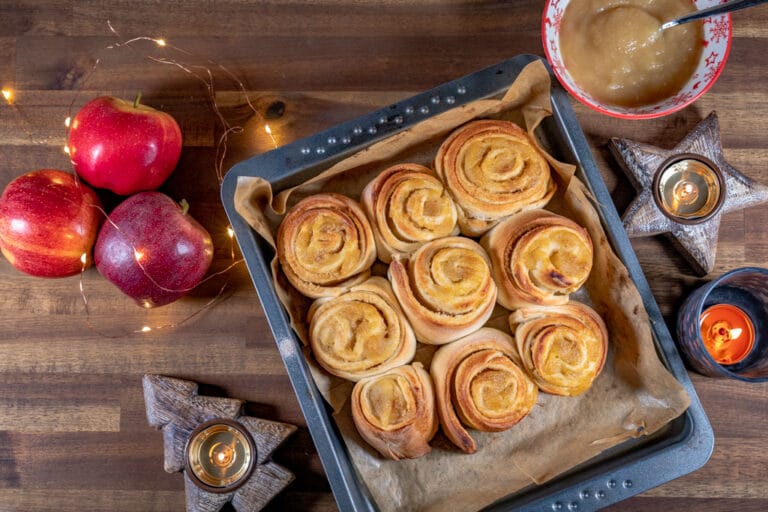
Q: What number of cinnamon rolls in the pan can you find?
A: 9